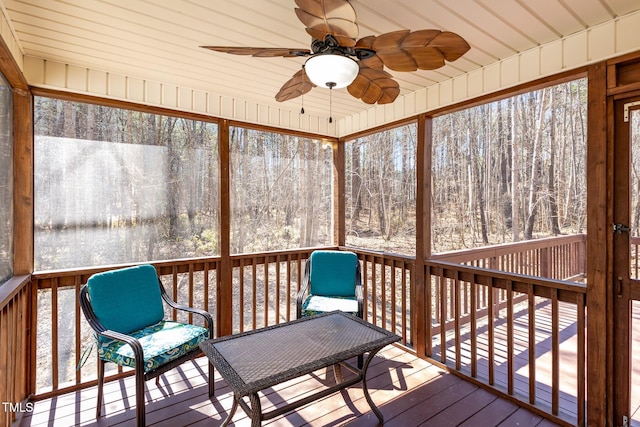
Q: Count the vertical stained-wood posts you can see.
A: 5